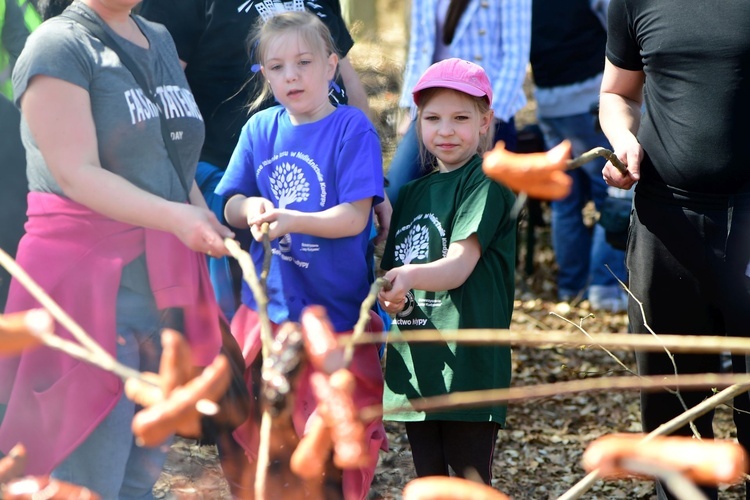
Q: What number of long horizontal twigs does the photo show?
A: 2